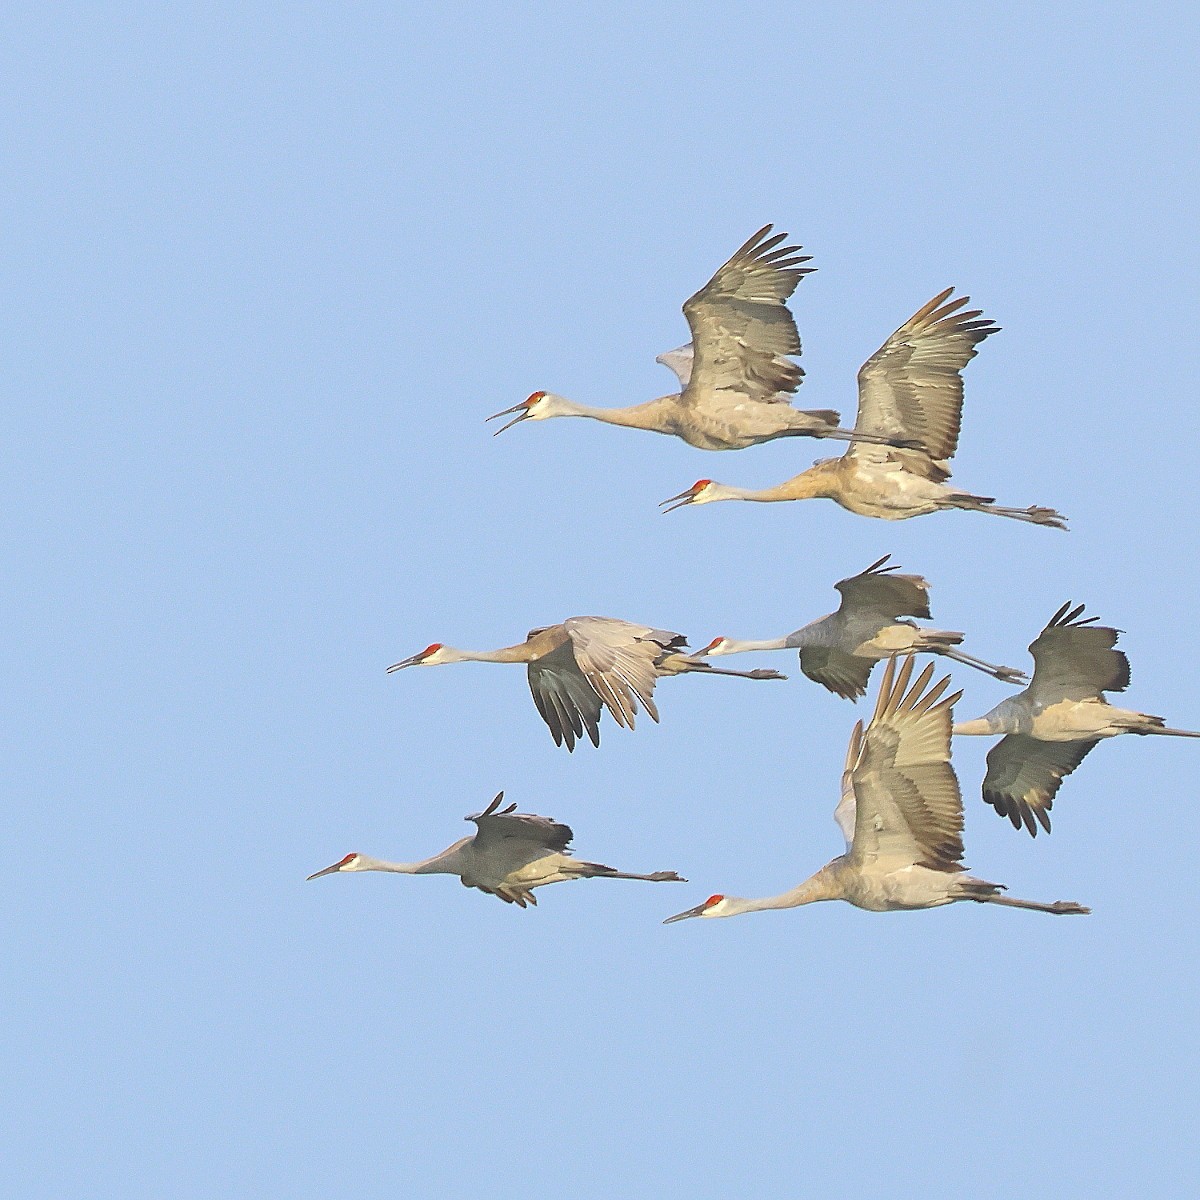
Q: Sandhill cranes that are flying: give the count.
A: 7